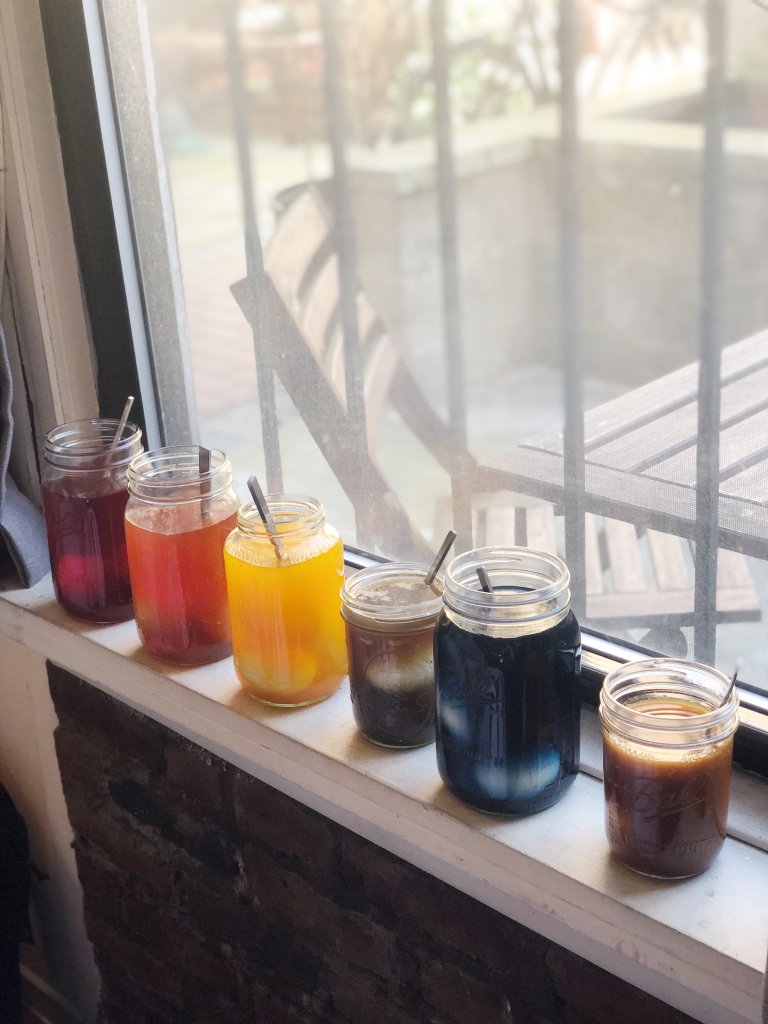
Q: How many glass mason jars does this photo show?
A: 6